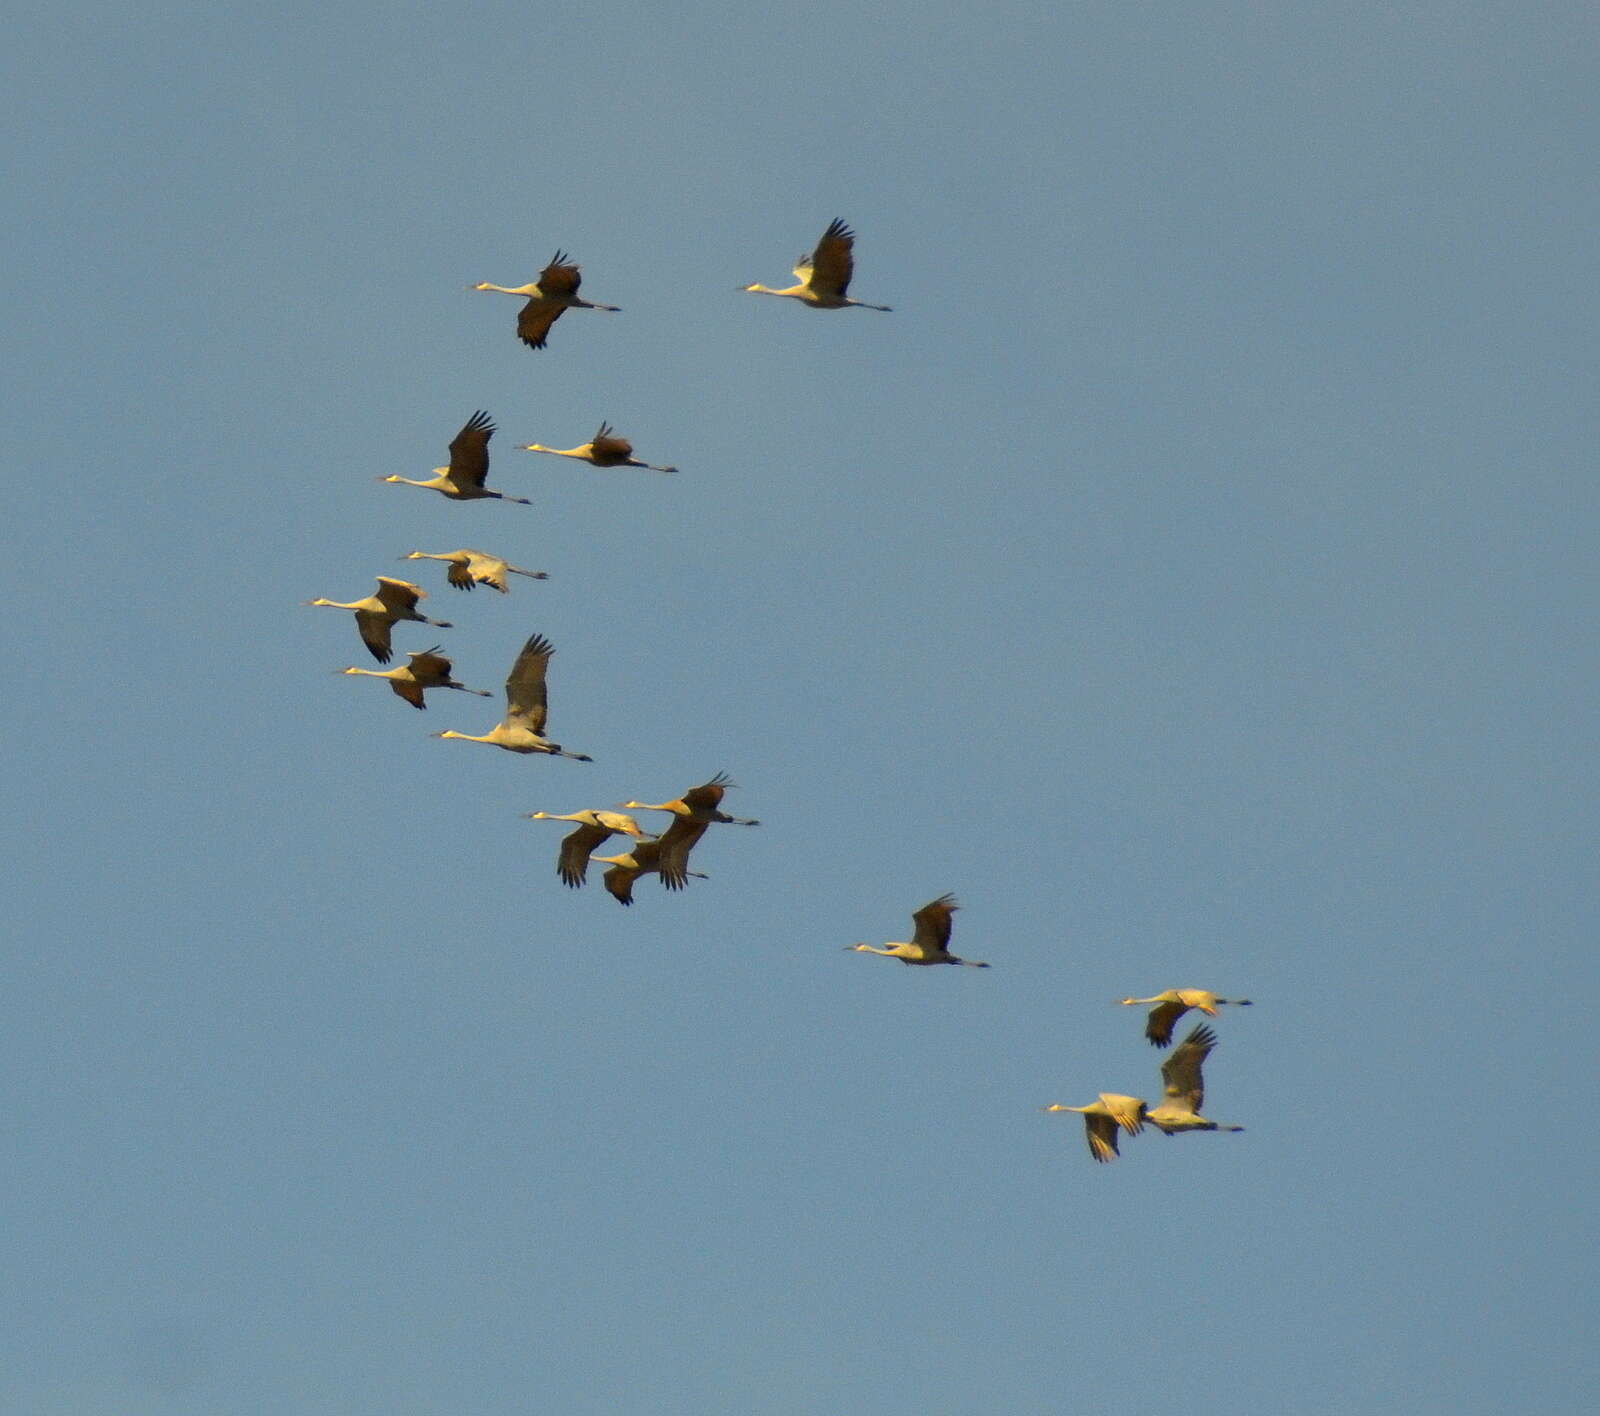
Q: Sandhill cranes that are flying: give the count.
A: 15